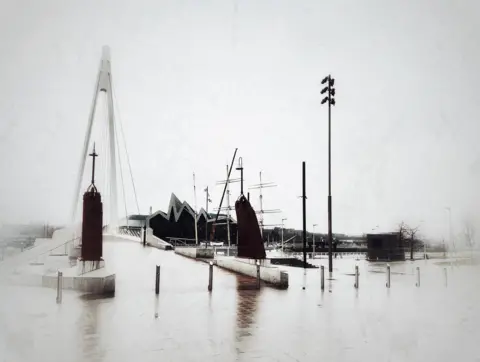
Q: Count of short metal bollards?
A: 9